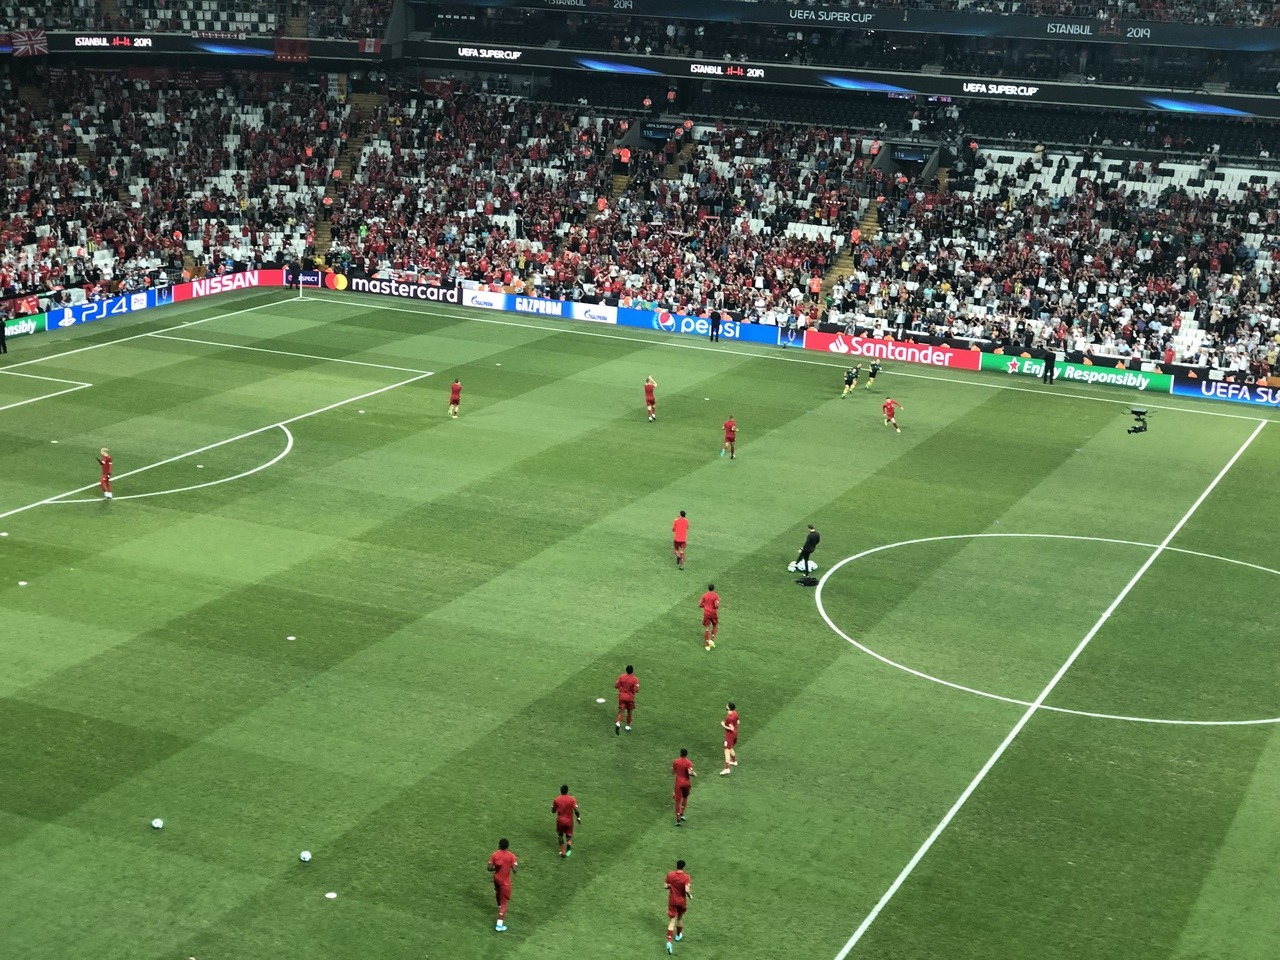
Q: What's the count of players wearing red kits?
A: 13